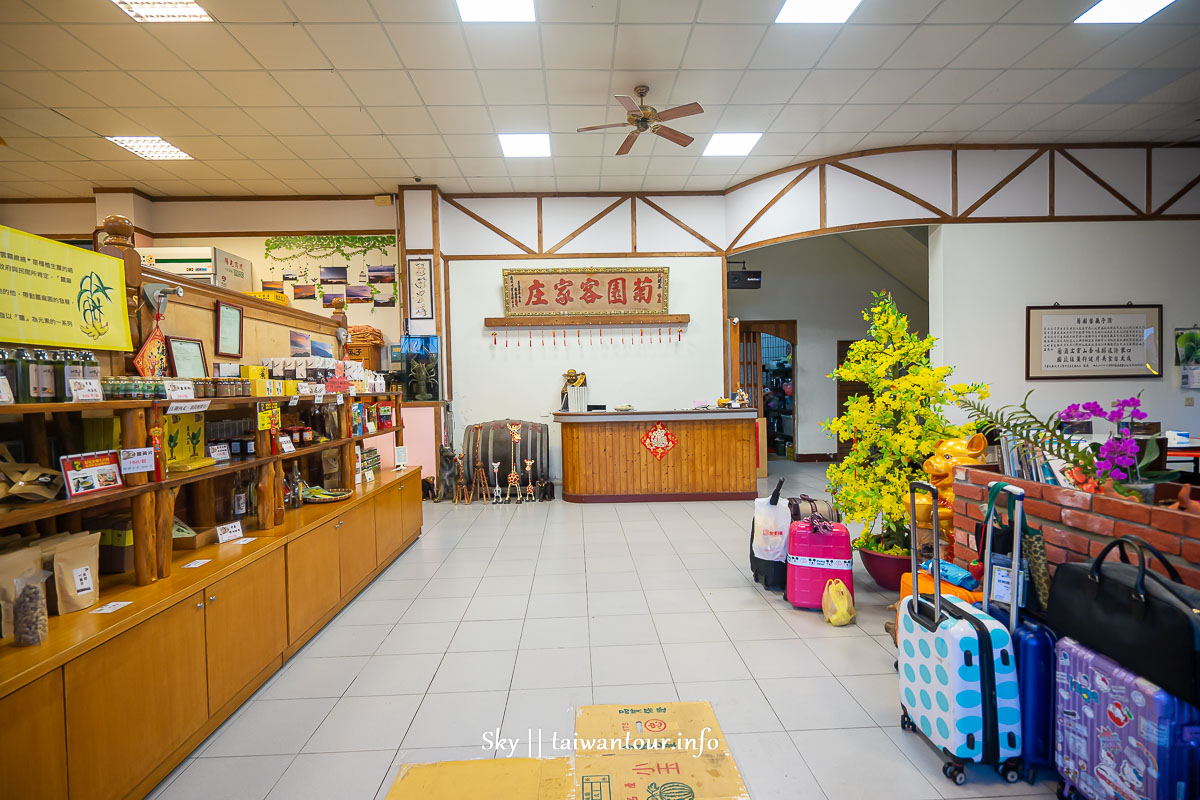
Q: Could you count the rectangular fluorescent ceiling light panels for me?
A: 7